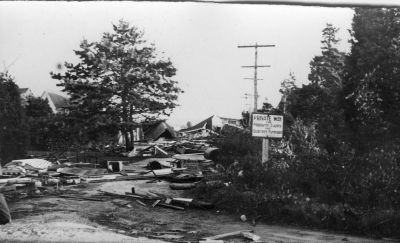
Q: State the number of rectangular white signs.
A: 1